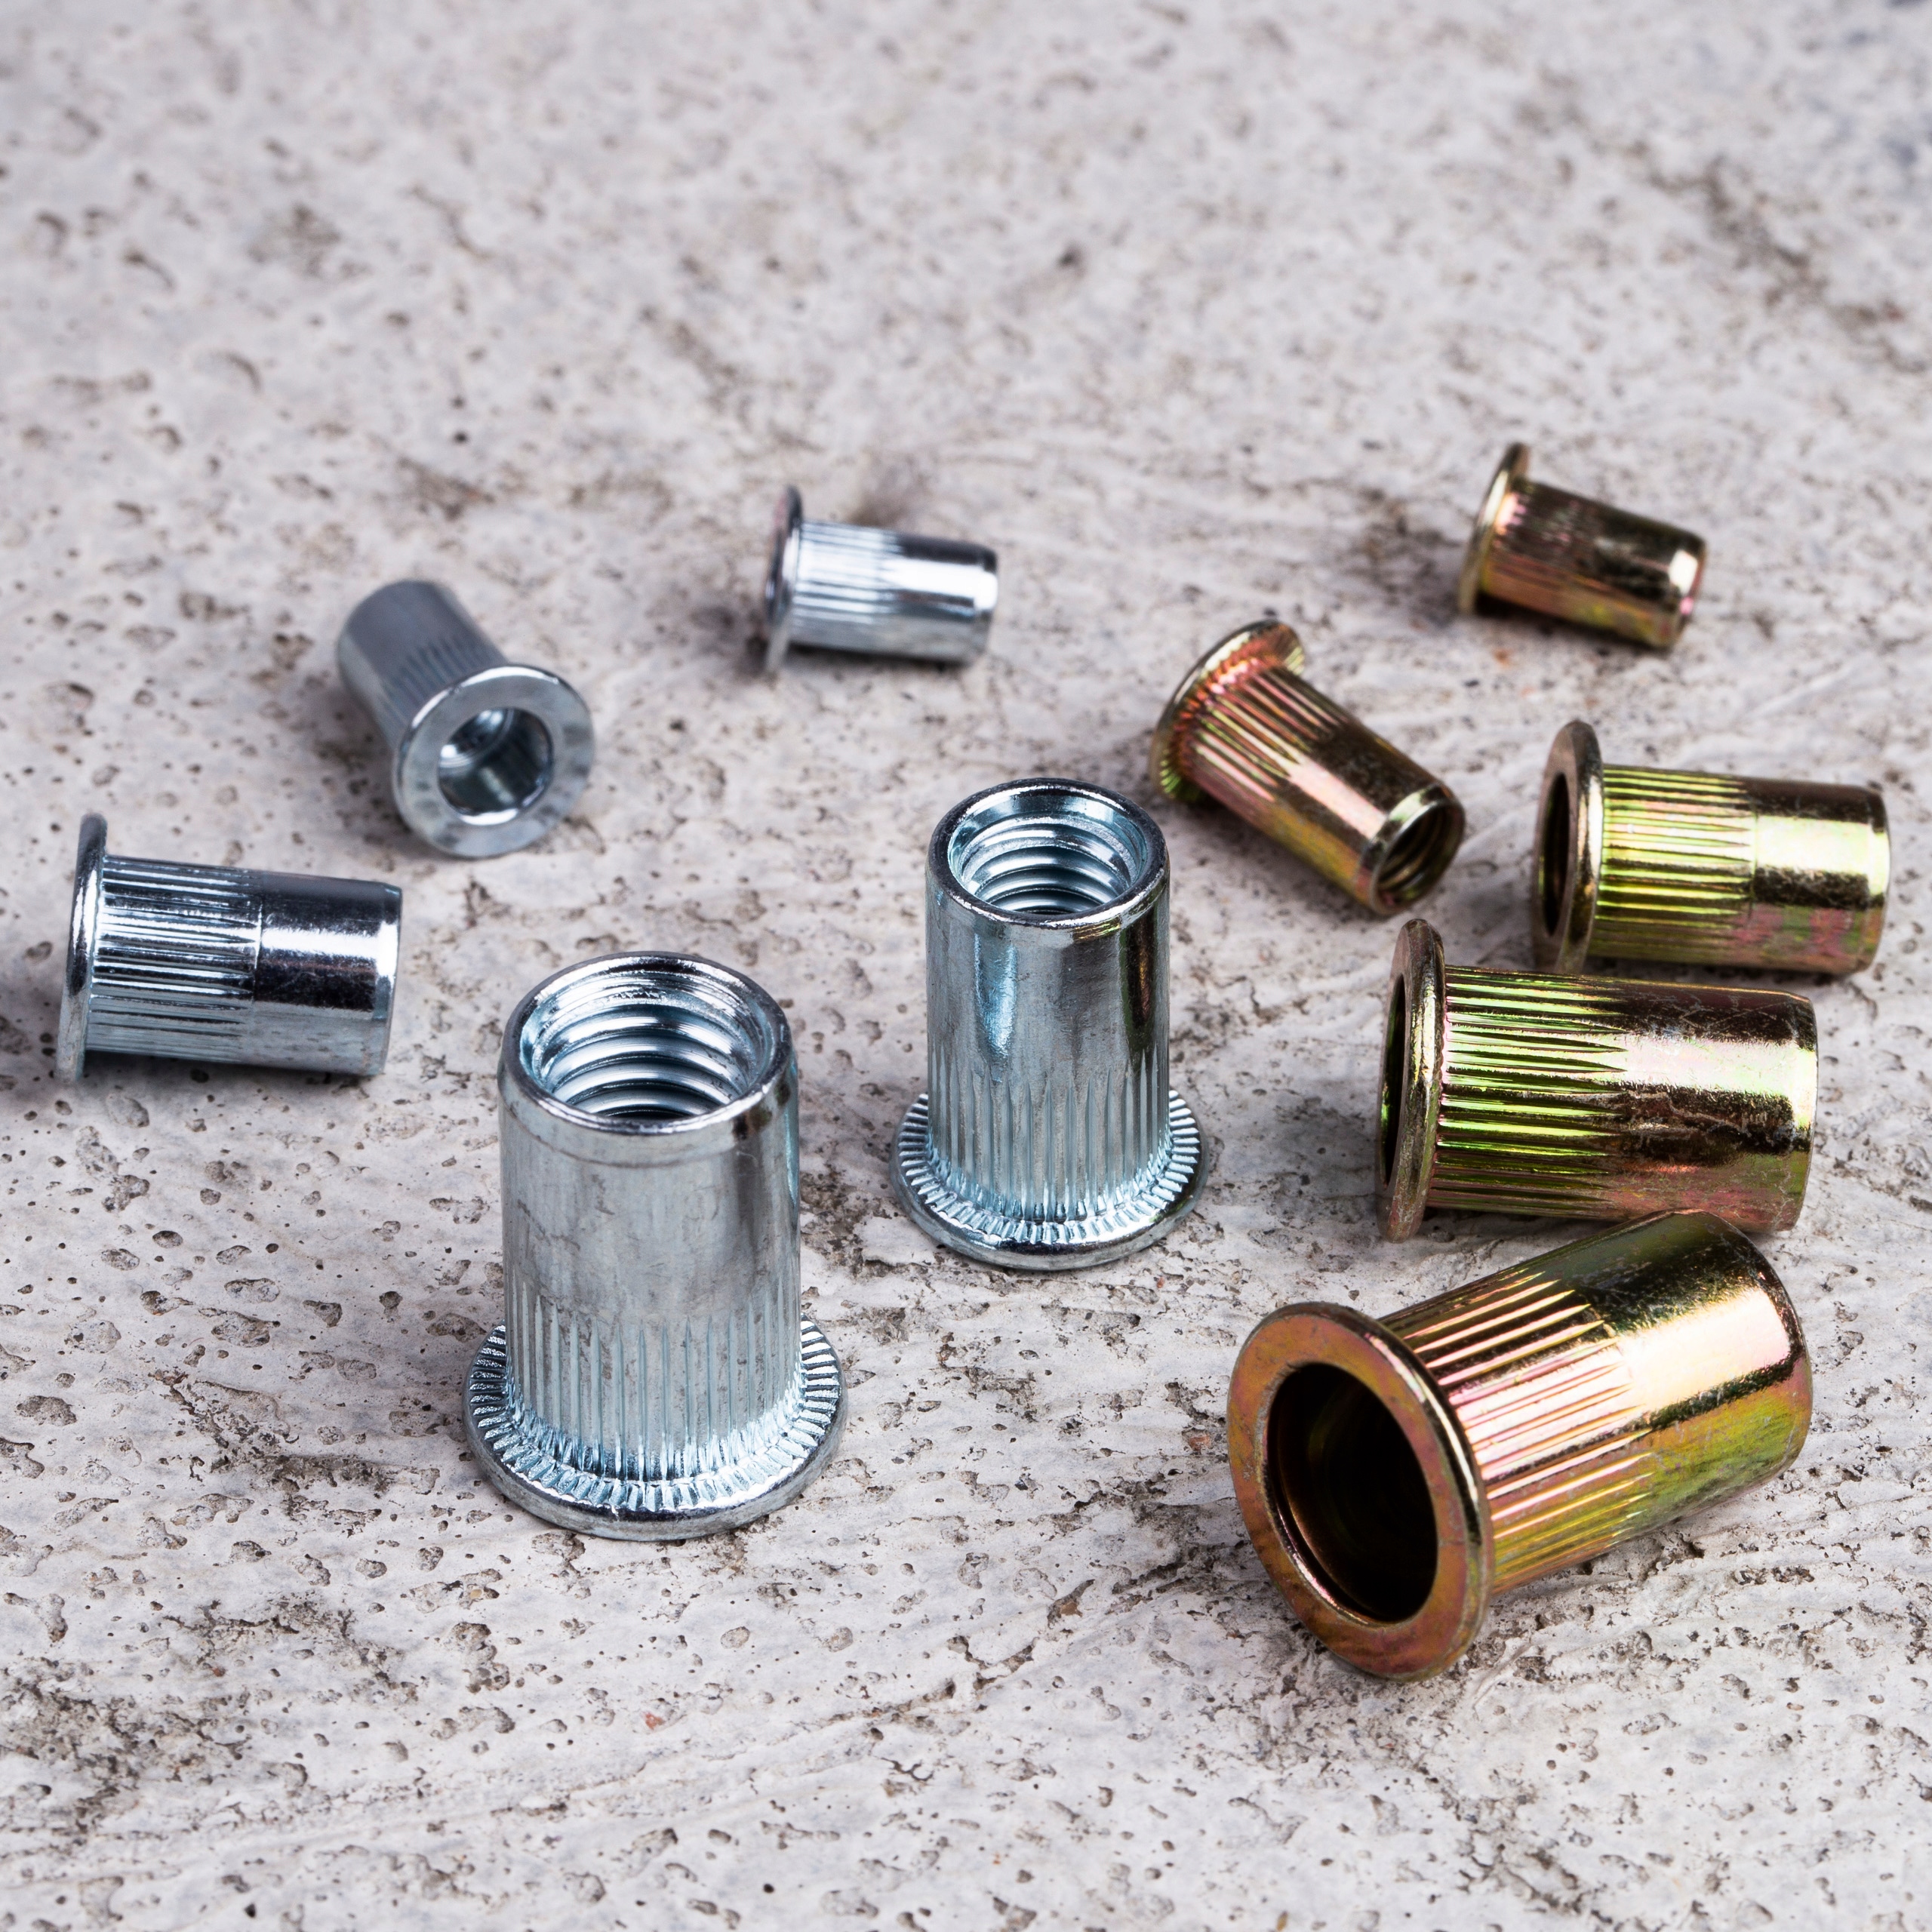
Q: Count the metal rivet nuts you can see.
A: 10